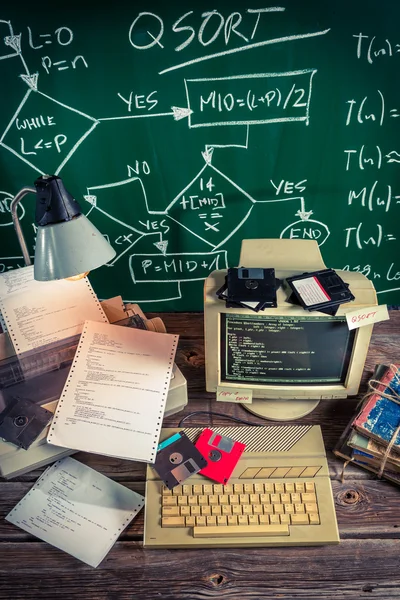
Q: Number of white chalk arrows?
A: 7